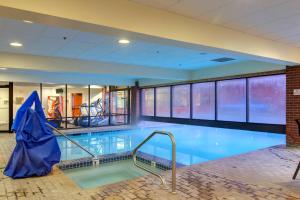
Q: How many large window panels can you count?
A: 6